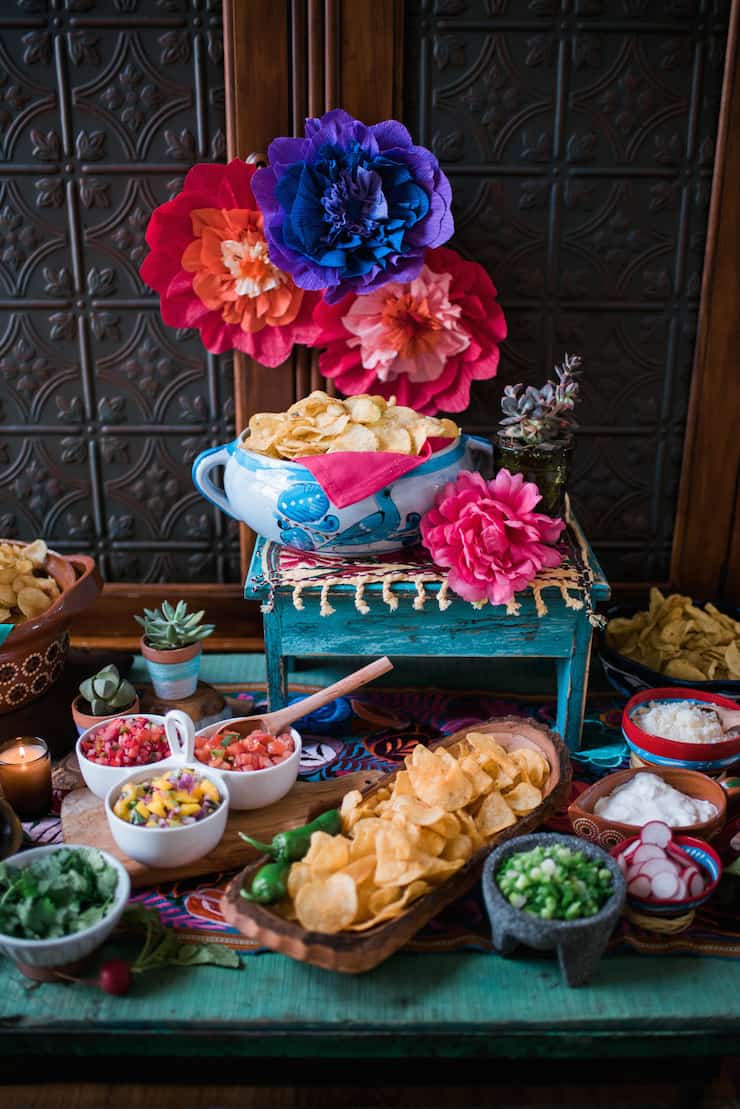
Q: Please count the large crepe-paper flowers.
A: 3